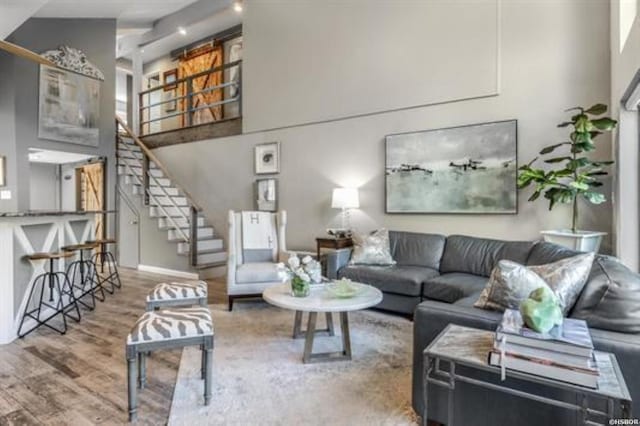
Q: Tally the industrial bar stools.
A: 3